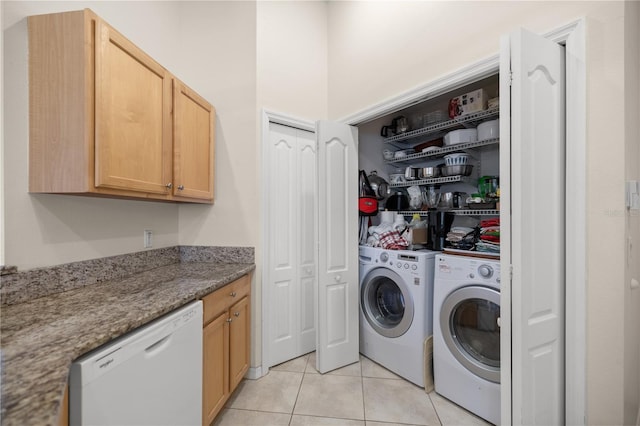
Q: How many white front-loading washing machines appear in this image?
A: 2